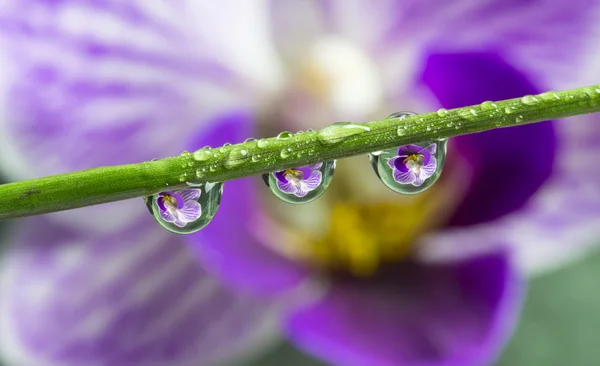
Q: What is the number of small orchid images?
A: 3